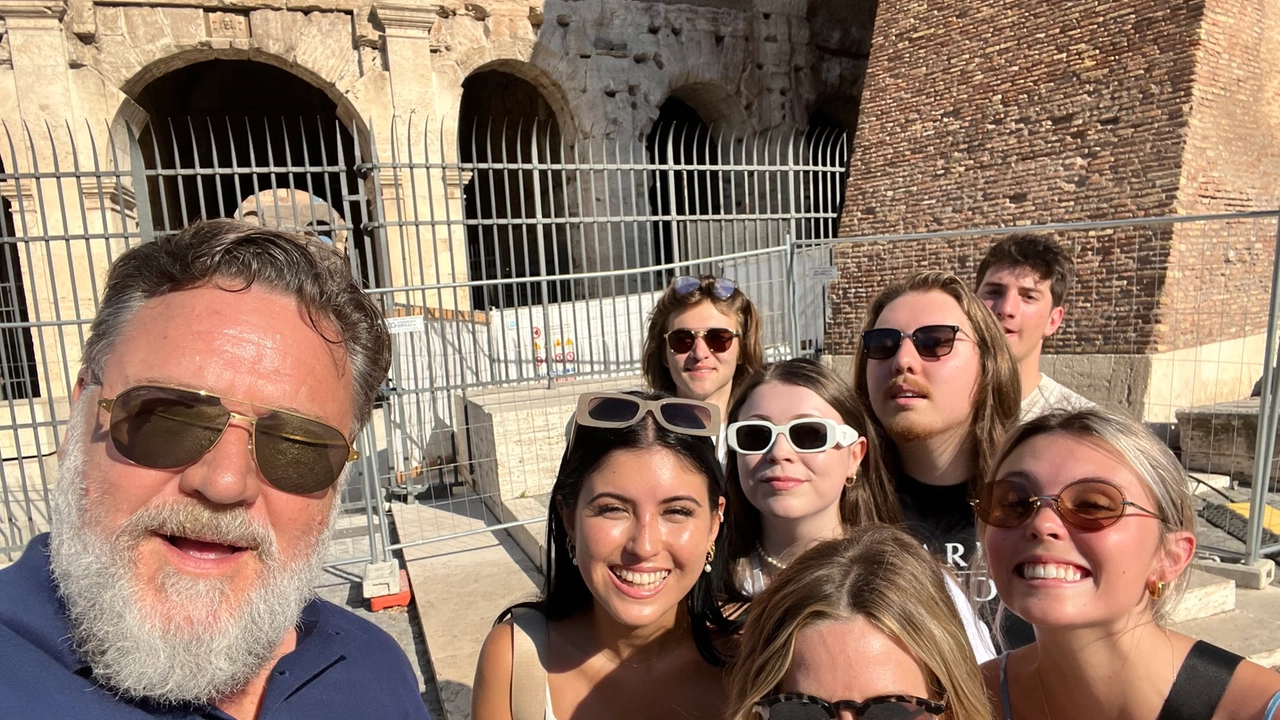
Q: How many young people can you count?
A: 7